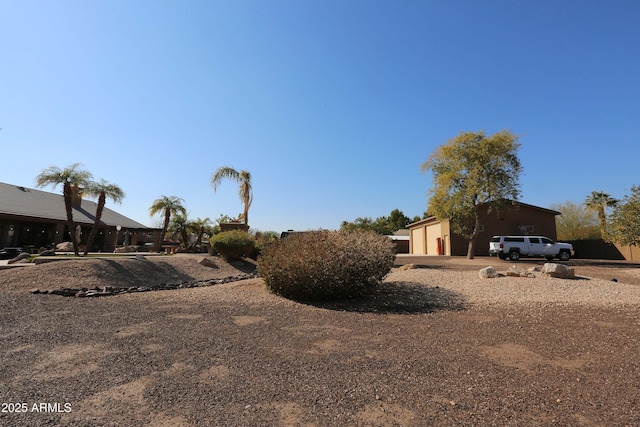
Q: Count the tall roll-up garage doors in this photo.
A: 2